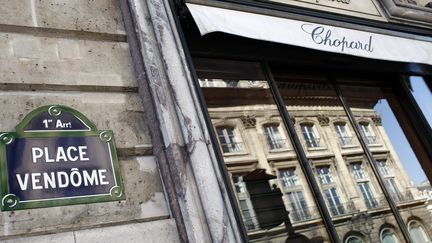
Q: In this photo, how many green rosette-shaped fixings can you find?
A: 5